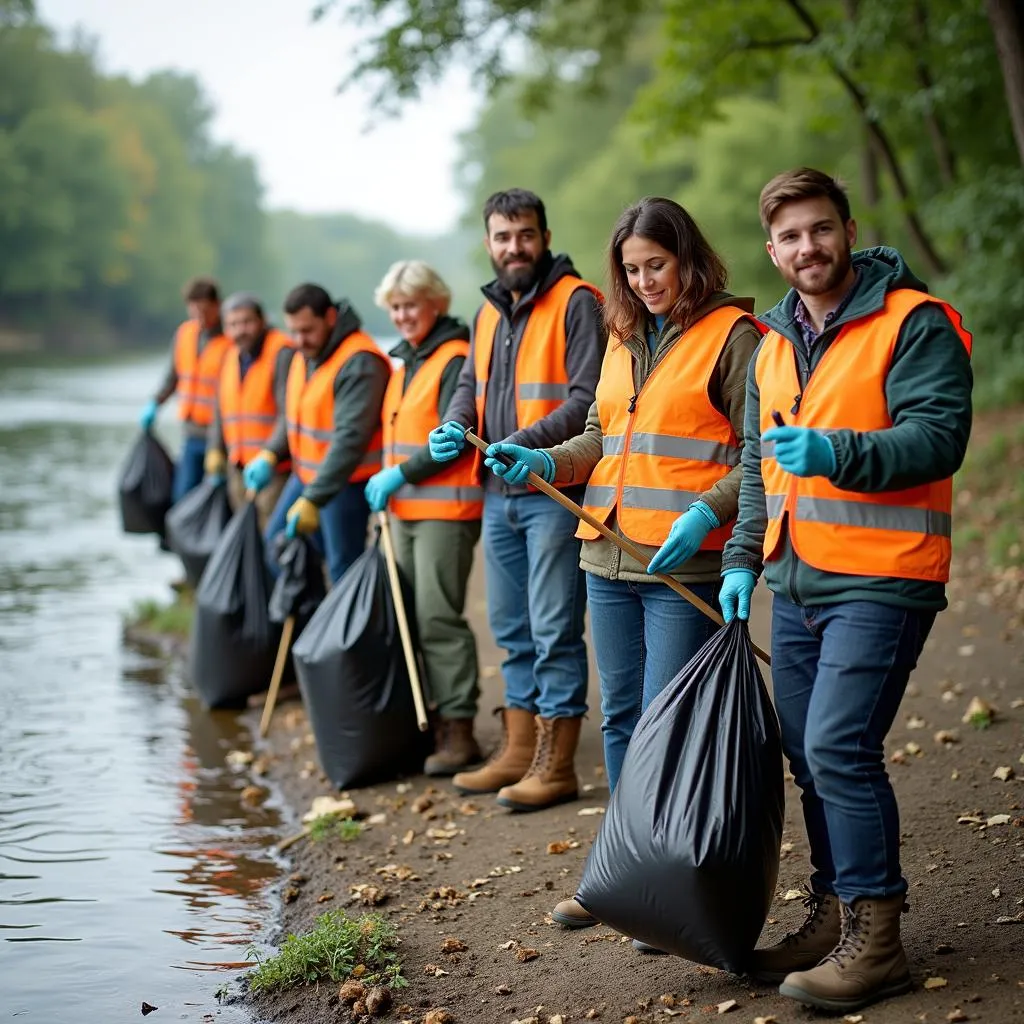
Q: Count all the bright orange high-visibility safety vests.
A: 7